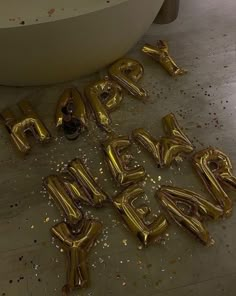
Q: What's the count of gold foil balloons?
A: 12